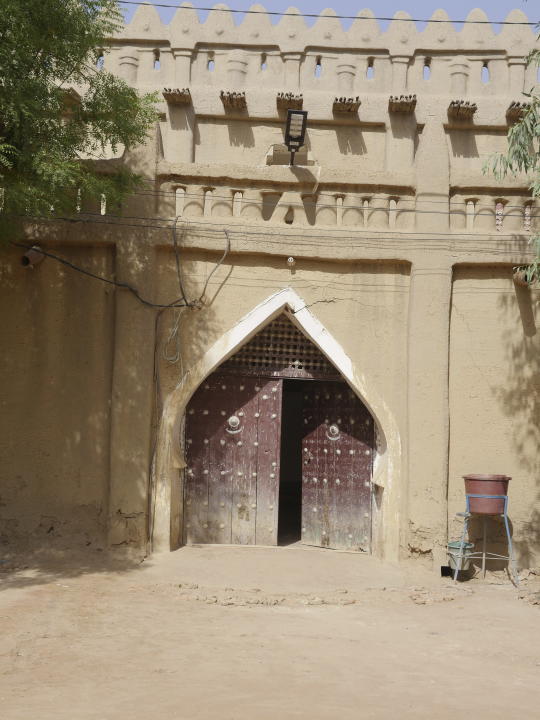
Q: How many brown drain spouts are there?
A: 2